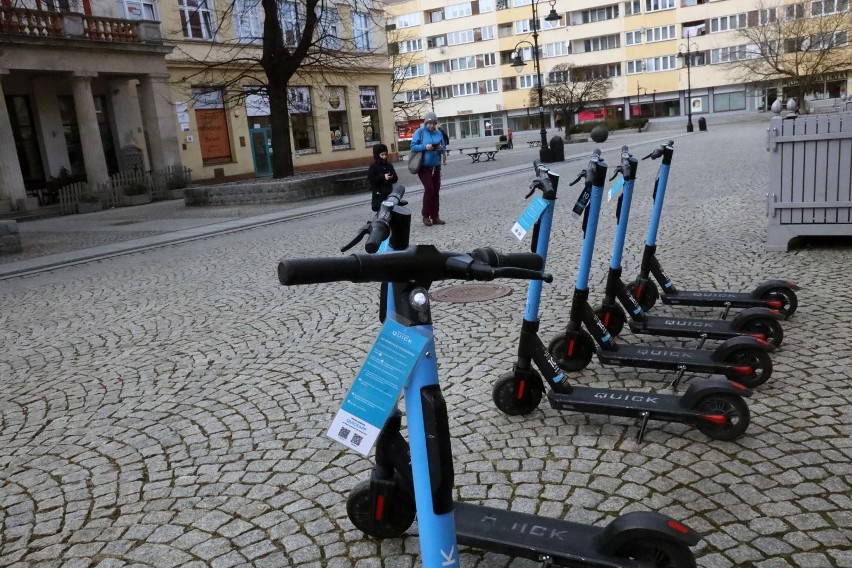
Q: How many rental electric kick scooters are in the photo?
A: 6